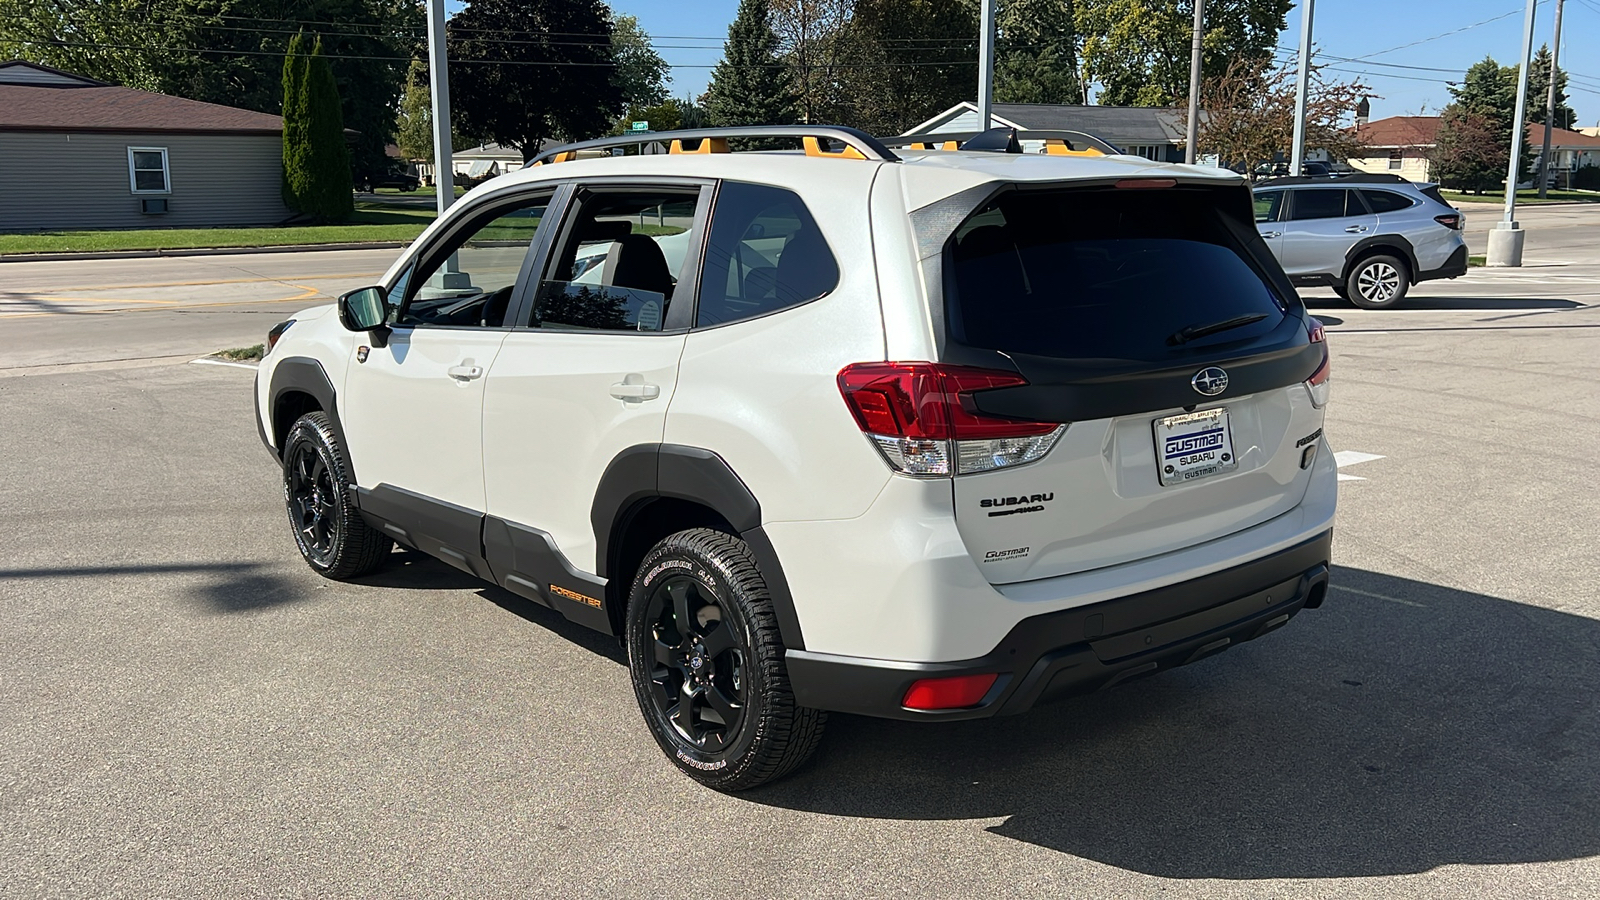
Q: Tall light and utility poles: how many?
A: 6